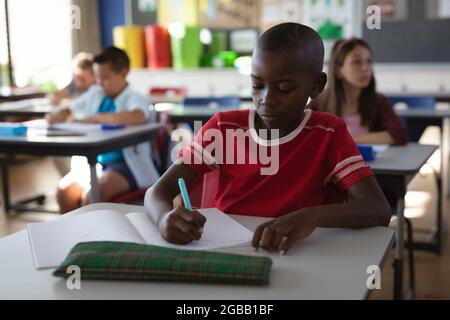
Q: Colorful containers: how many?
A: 3